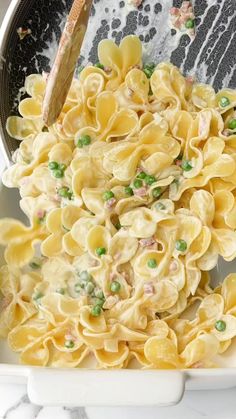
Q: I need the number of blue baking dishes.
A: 0